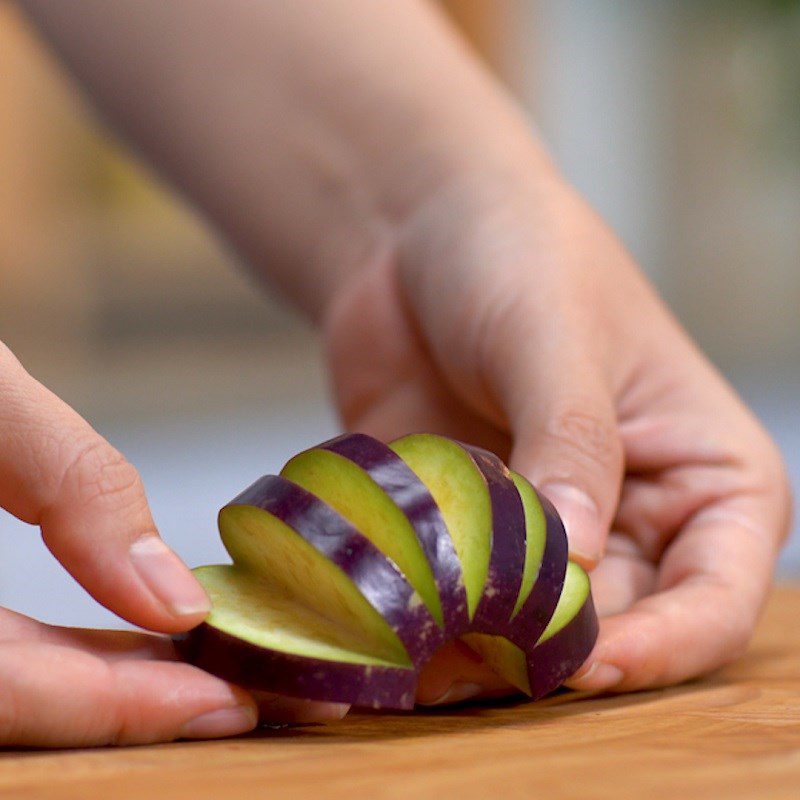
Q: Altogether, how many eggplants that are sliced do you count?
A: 1